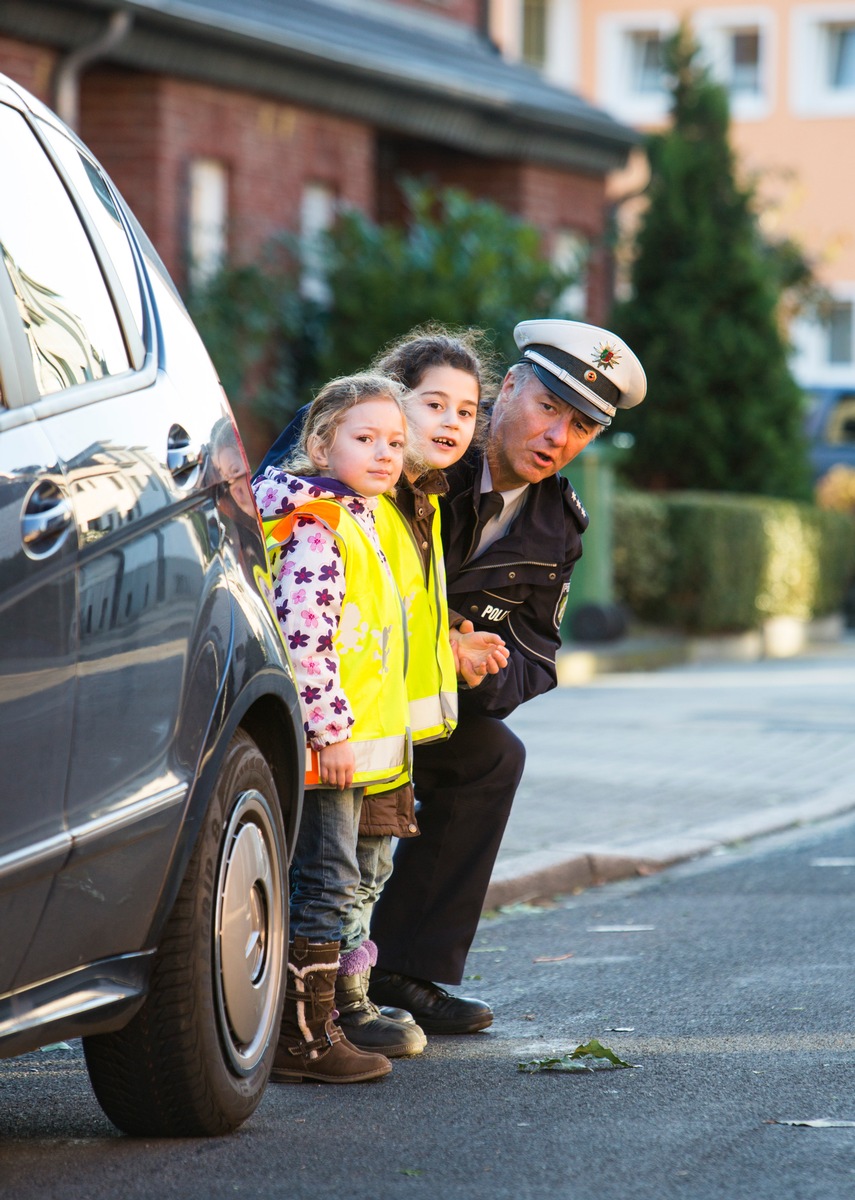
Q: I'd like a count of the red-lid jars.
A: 0